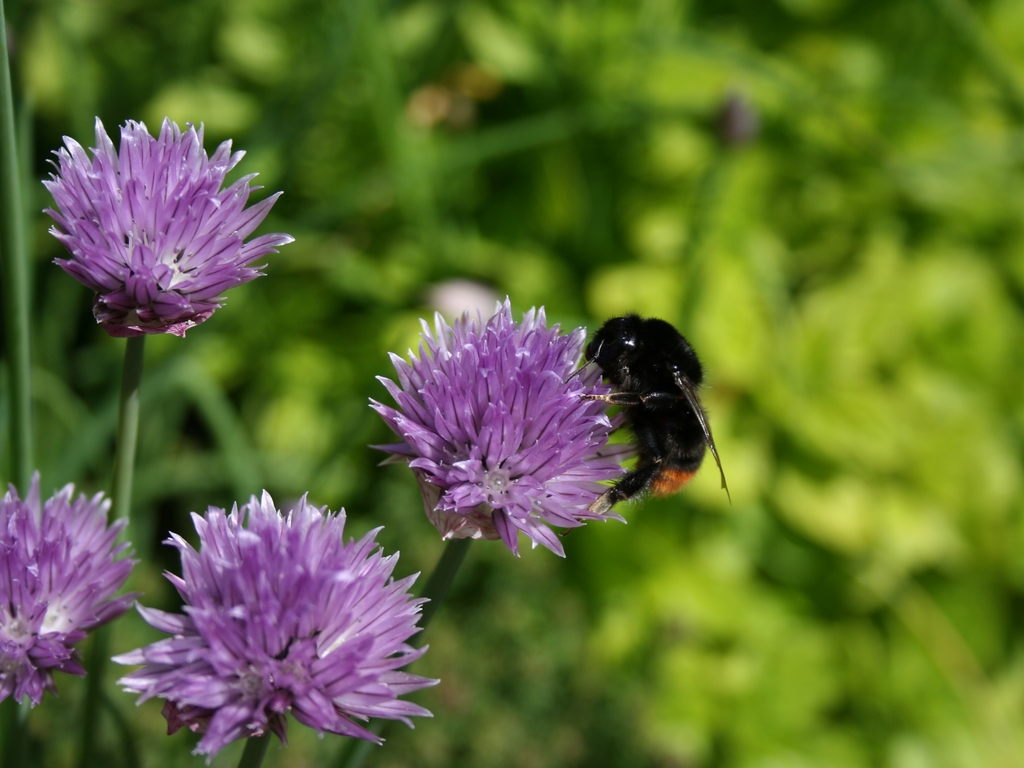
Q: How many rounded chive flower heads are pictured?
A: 4